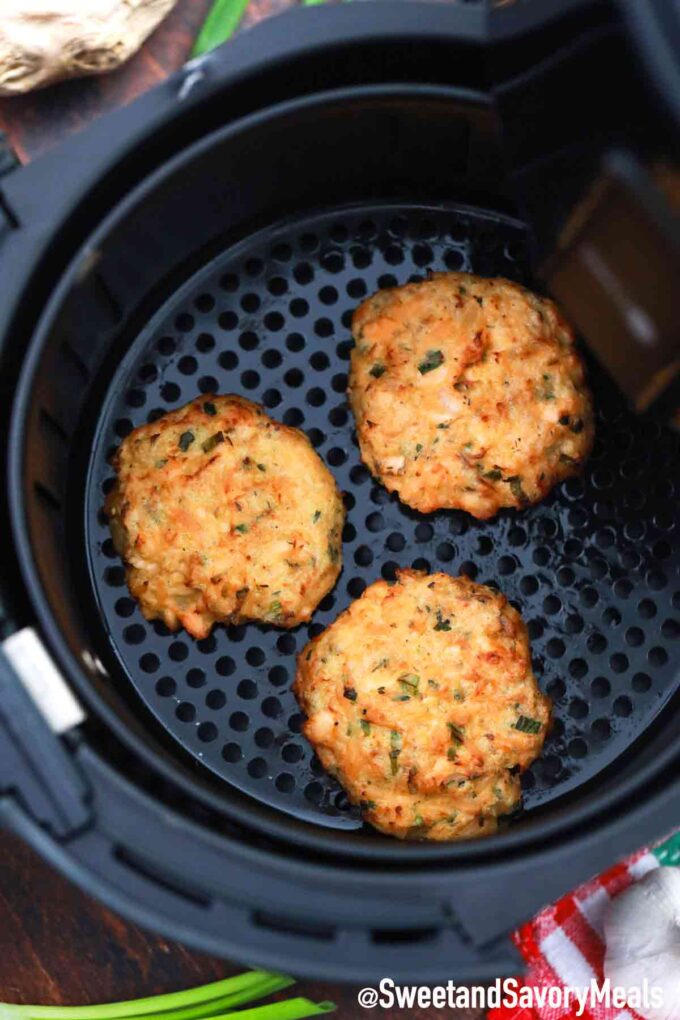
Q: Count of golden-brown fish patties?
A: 3